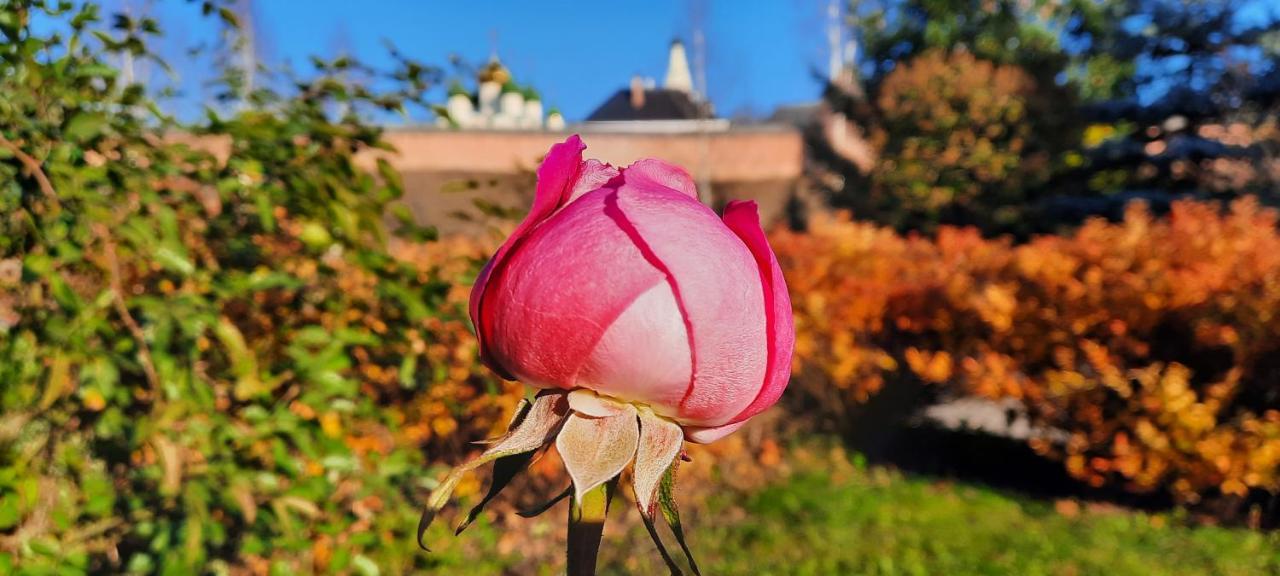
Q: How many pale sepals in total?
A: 3